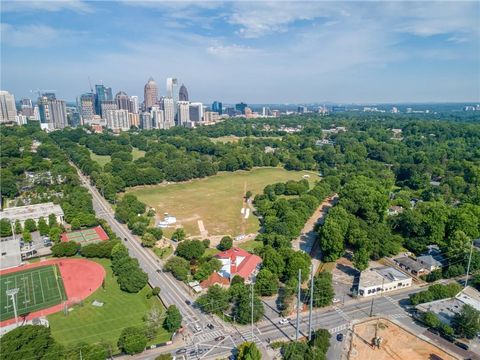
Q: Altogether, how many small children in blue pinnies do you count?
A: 0